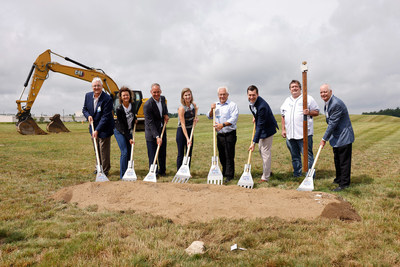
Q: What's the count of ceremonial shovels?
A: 7